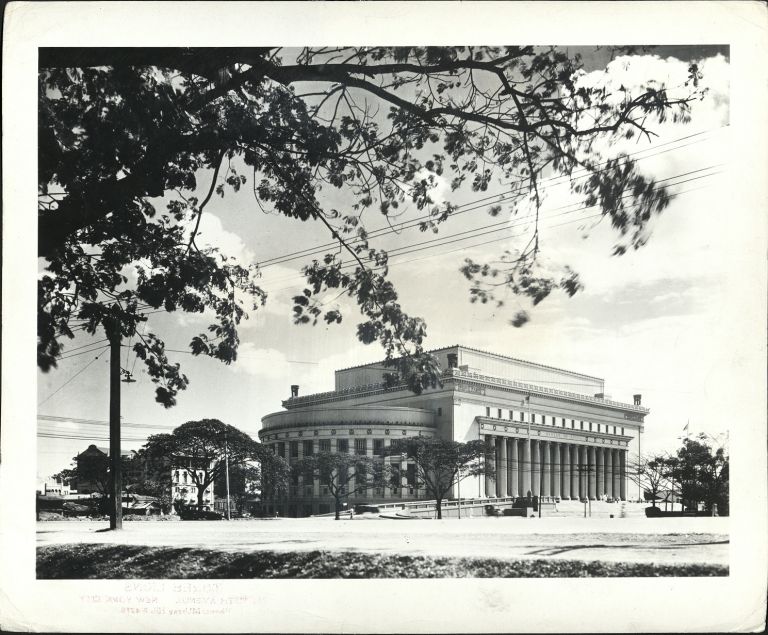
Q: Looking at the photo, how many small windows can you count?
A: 15